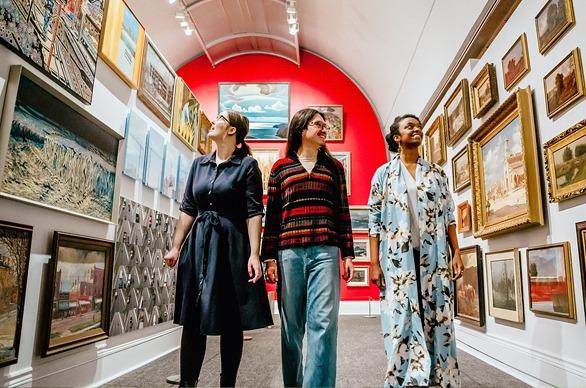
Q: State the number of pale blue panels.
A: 4